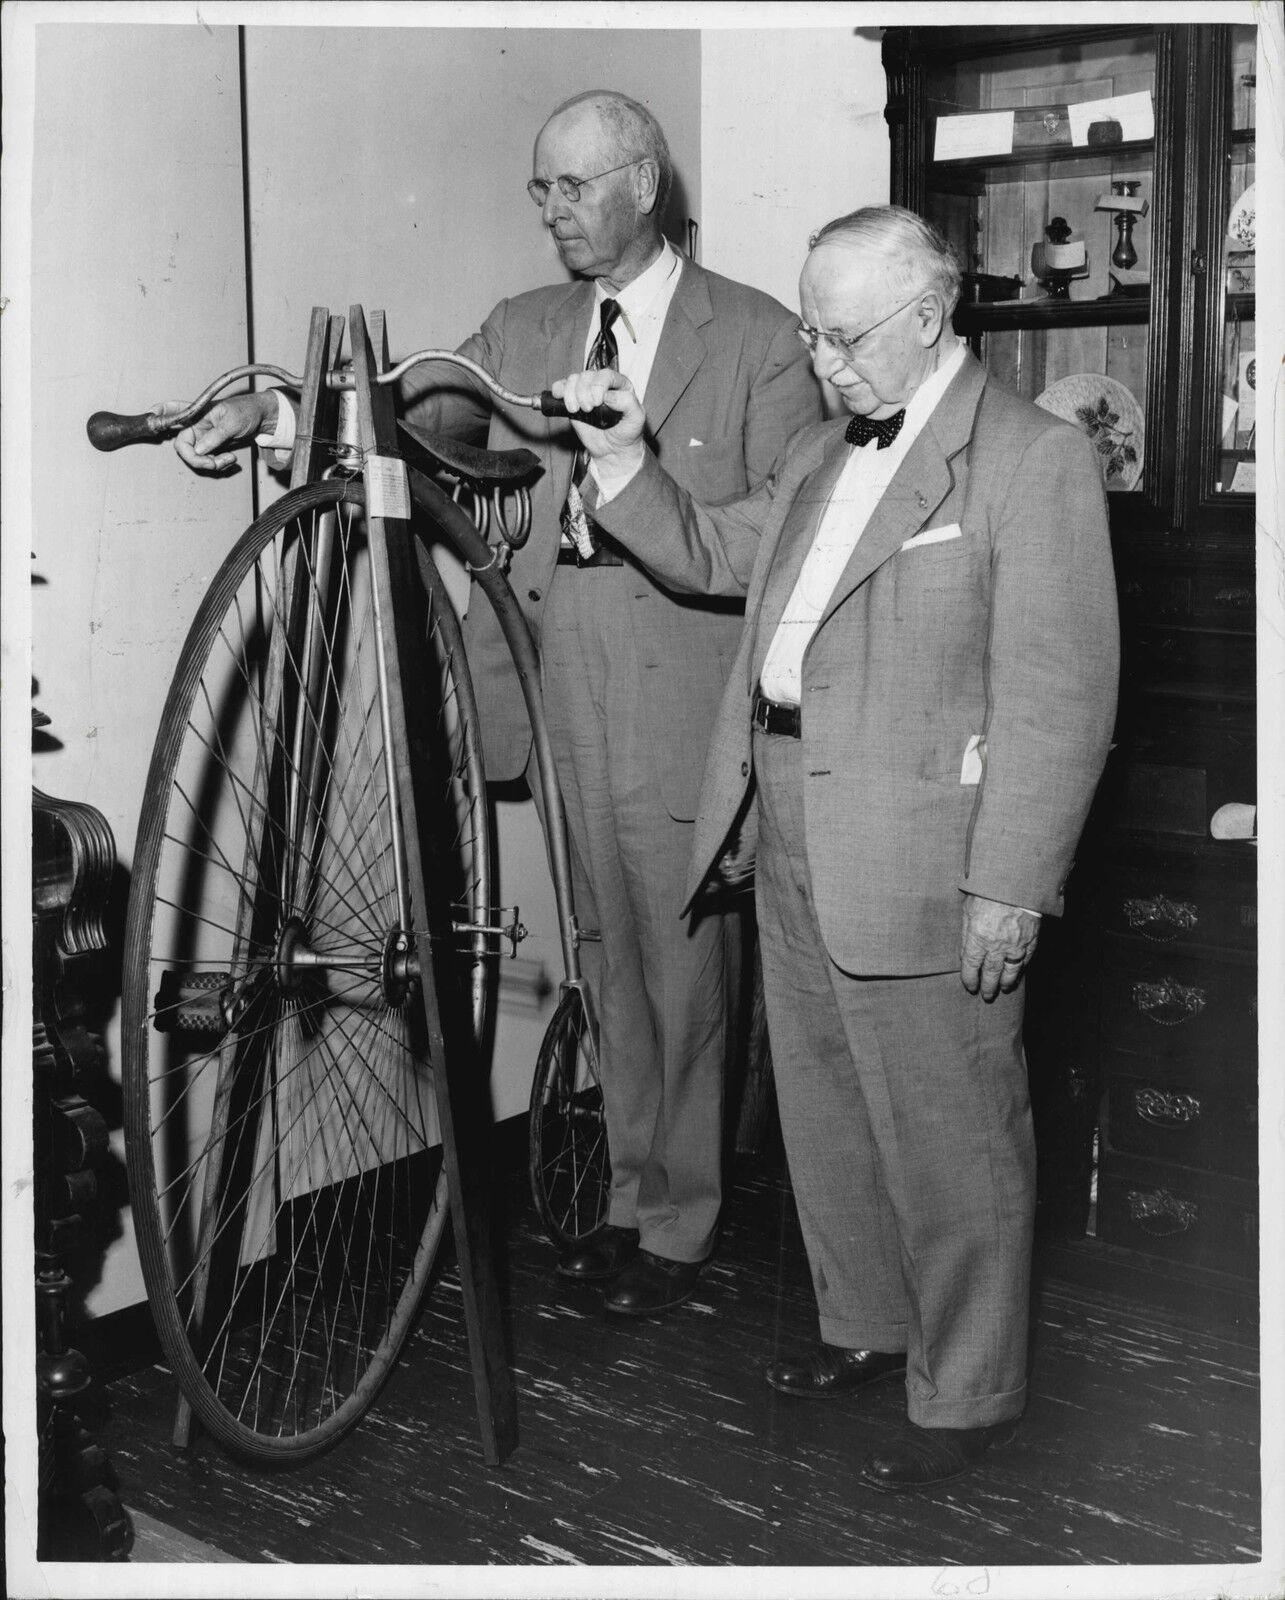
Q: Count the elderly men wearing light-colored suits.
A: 2